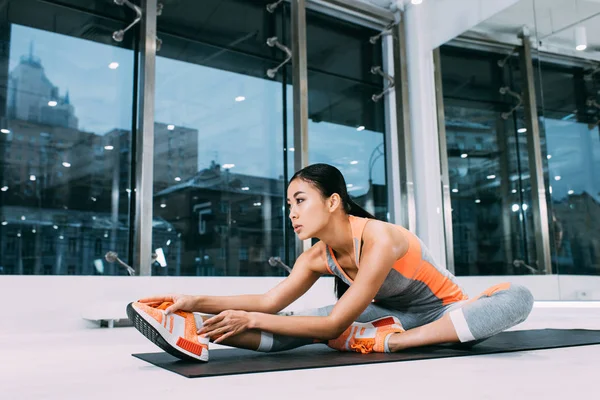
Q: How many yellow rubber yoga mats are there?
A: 0